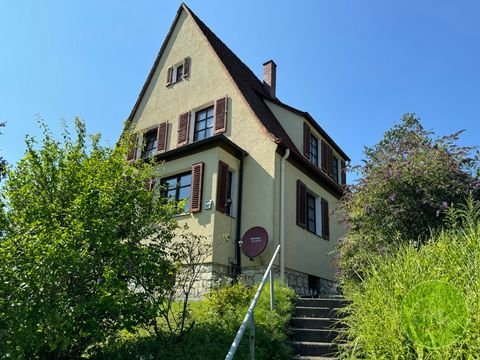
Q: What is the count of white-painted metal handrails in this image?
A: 1